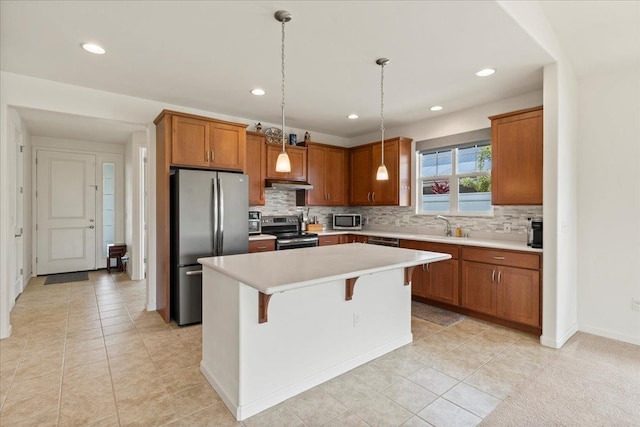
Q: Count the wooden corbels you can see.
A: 3